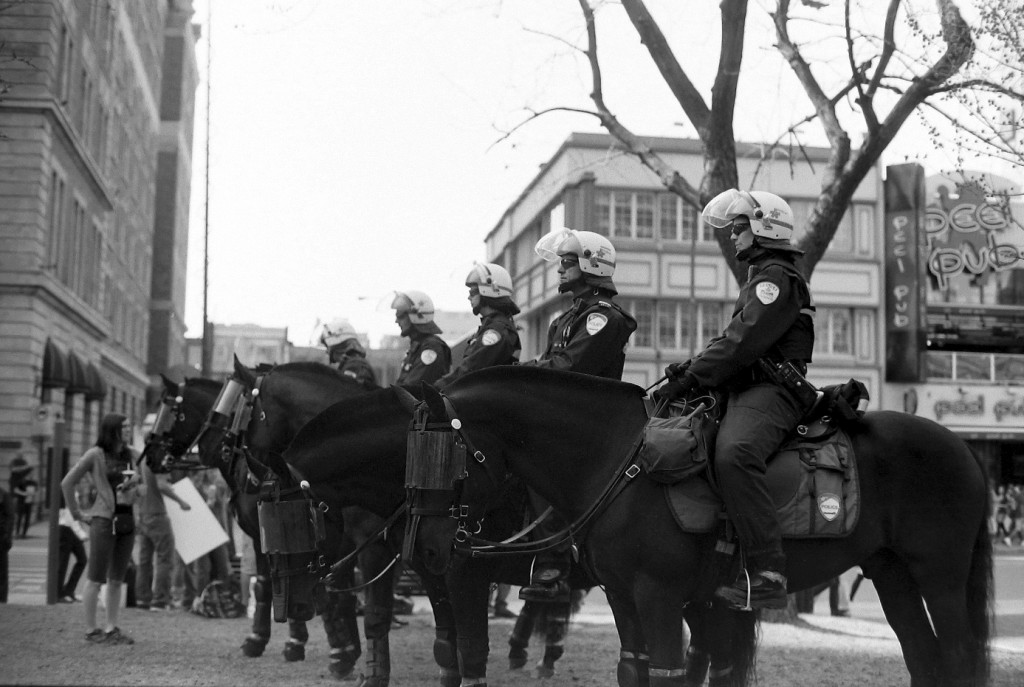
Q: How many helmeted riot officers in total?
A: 5